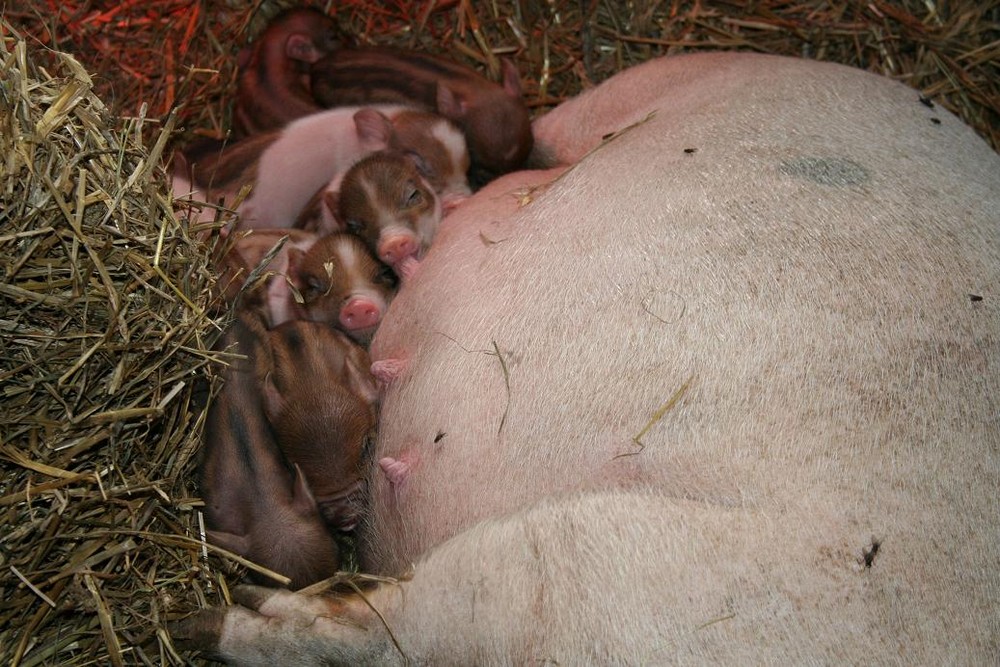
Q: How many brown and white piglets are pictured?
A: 3